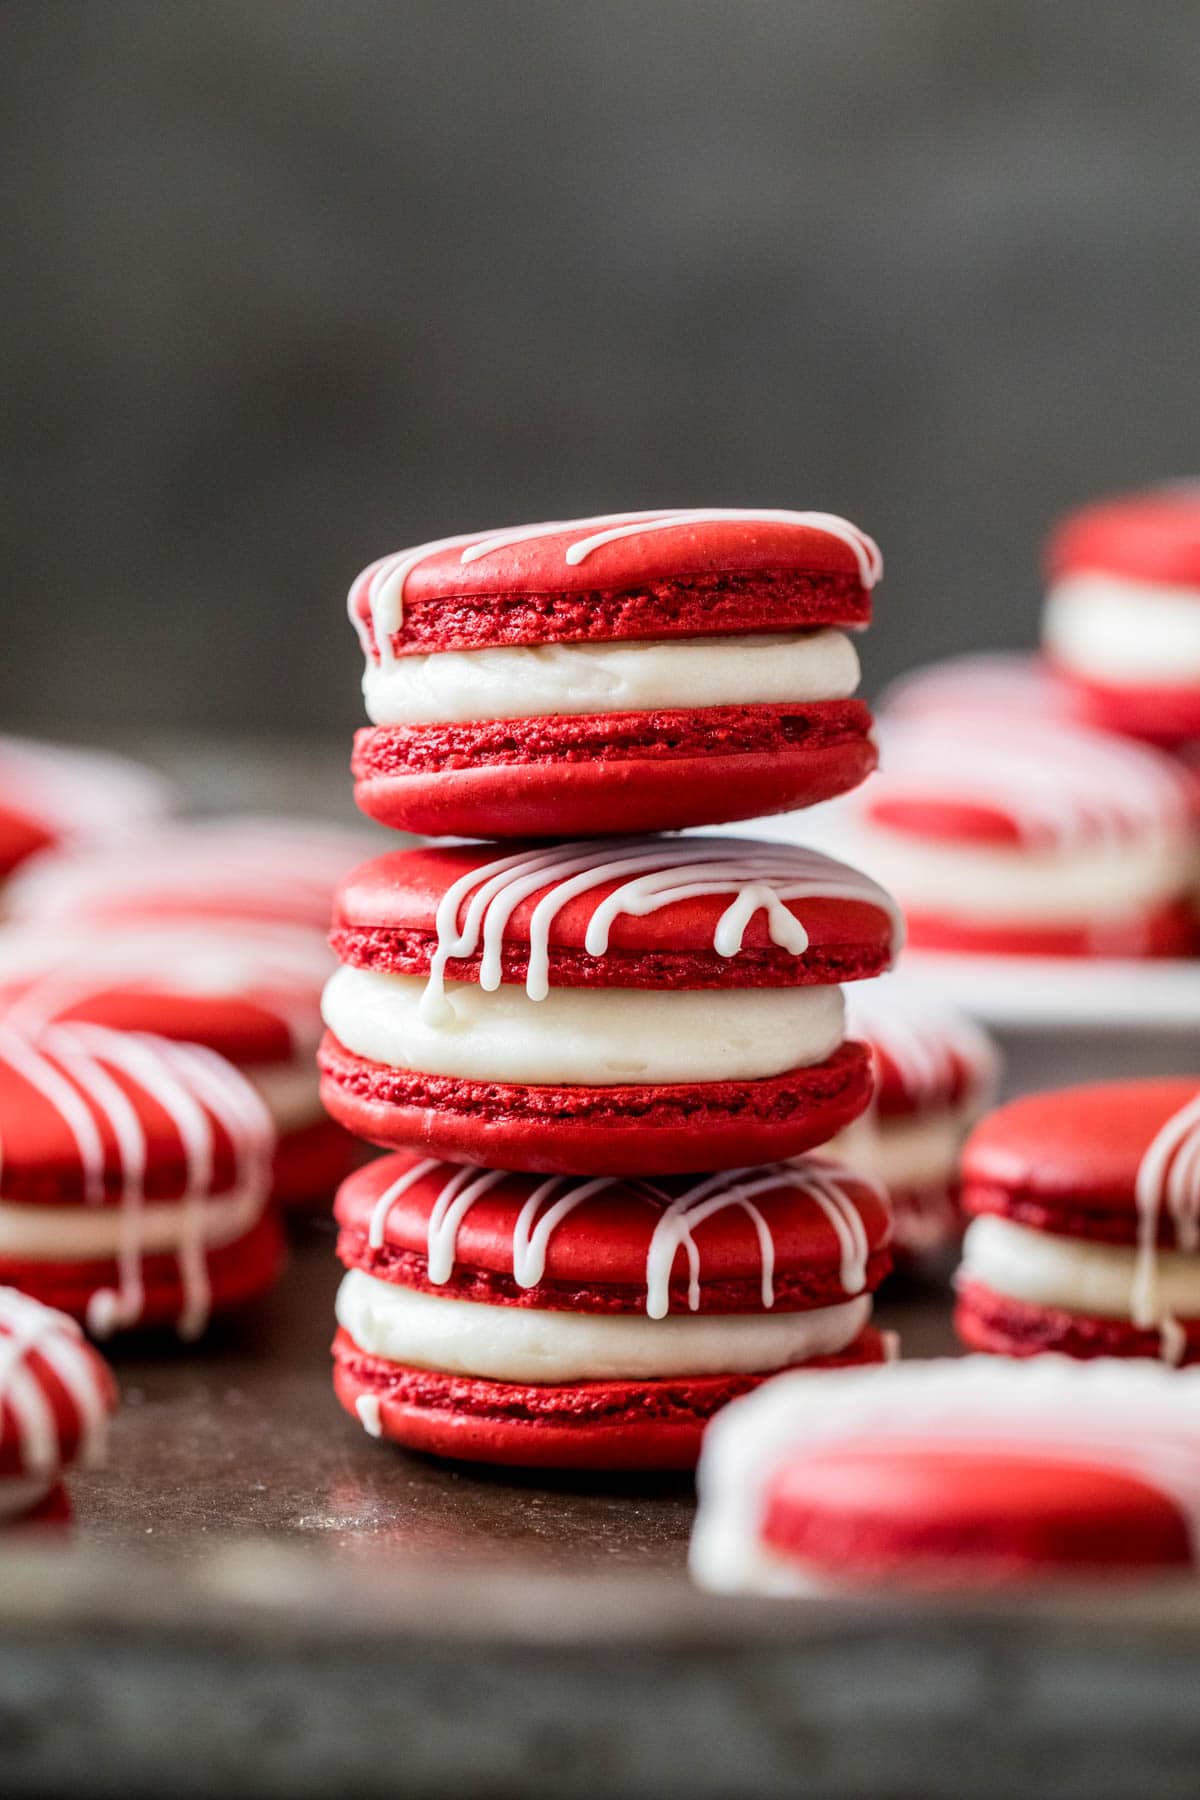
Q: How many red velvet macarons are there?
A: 14